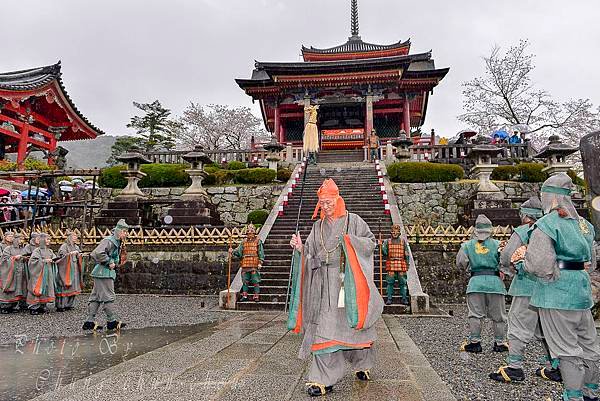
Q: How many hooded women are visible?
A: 5